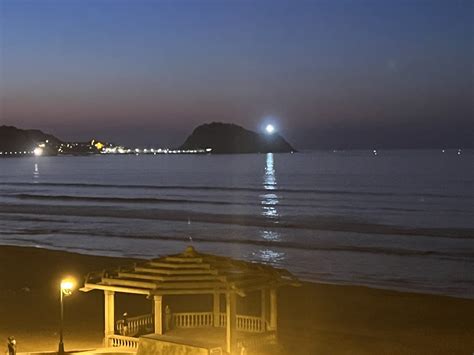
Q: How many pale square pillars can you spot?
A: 6